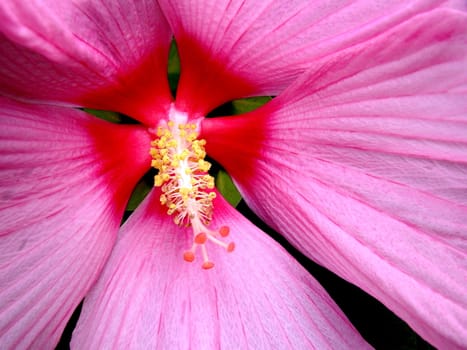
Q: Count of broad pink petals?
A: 5